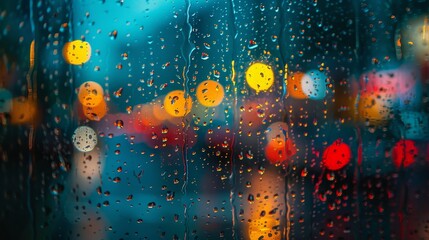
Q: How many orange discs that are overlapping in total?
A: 2